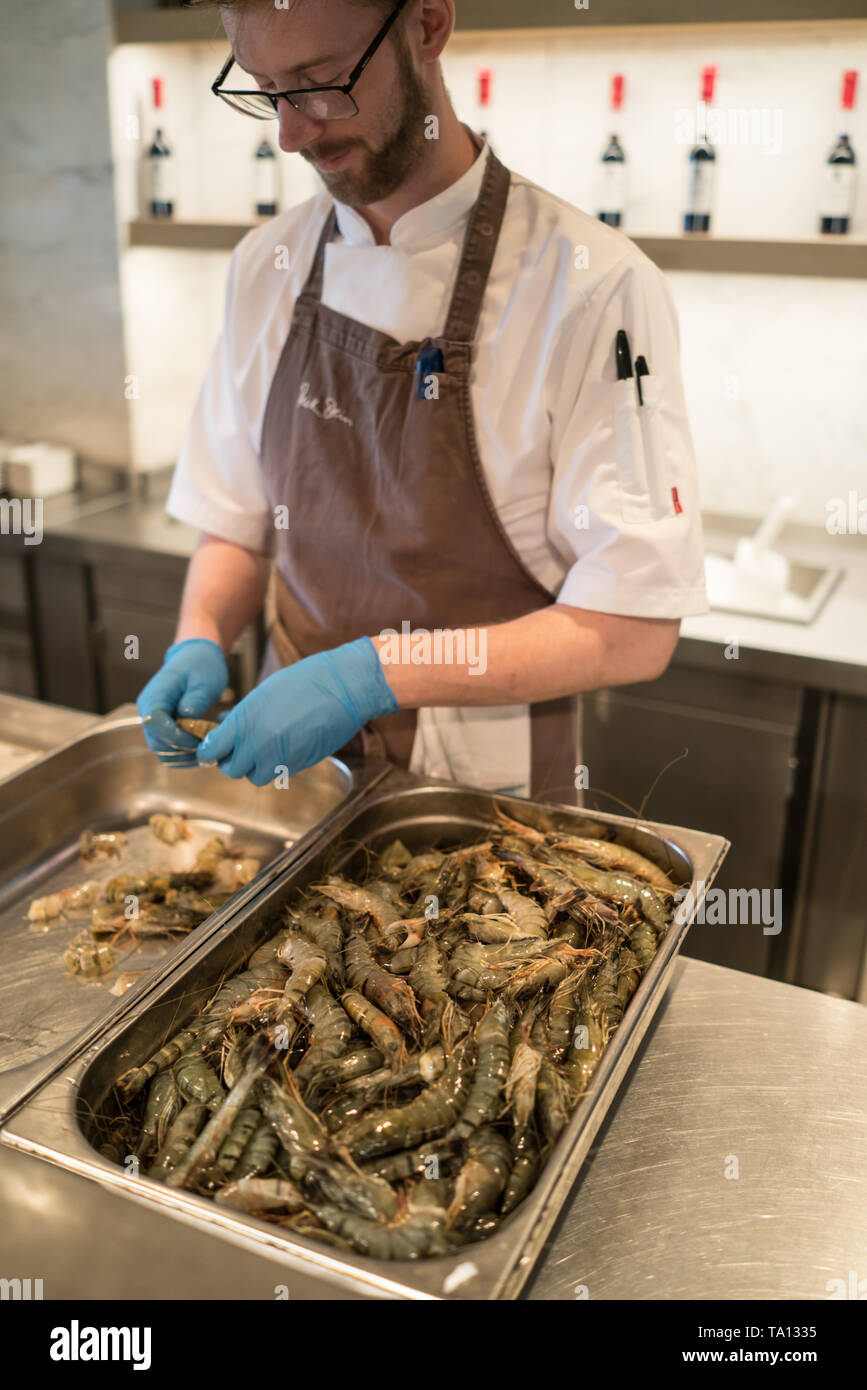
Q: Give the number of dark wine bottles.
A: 6